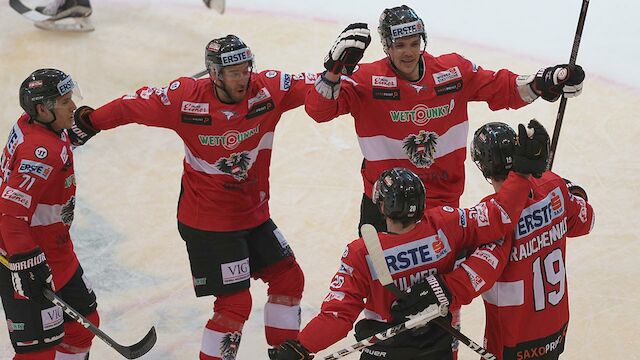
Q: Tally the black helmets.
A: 5